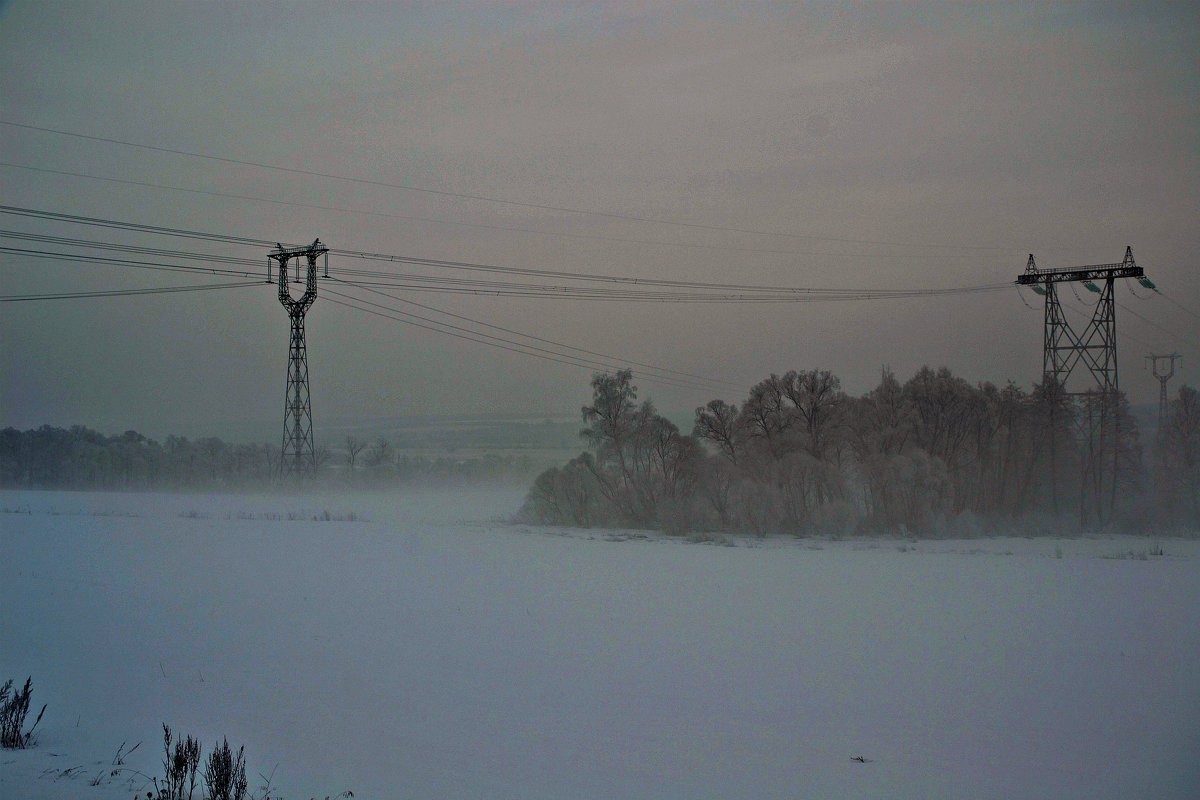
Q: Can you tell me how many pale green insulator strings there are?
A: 3